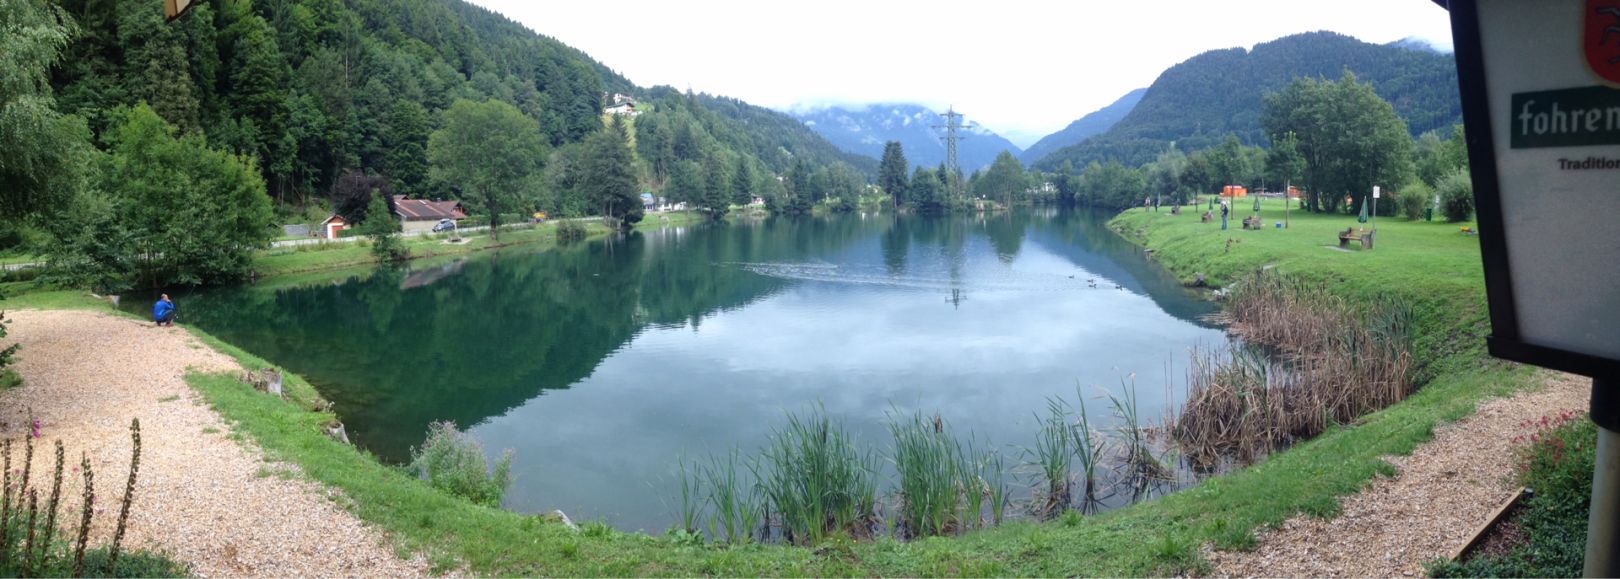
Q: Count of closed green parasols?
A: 3